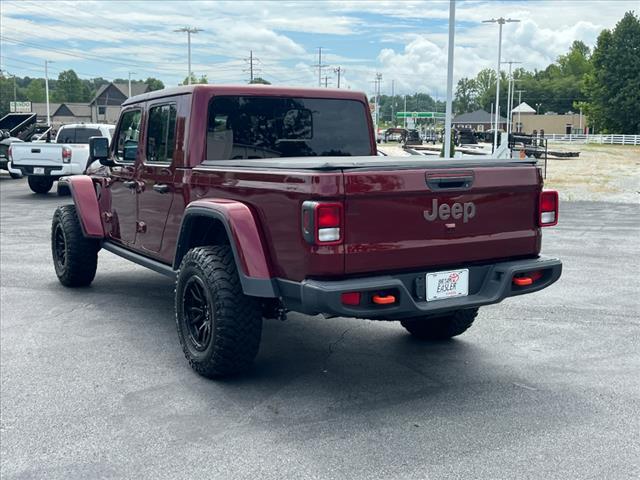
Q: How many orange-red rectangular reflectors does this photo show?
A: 2